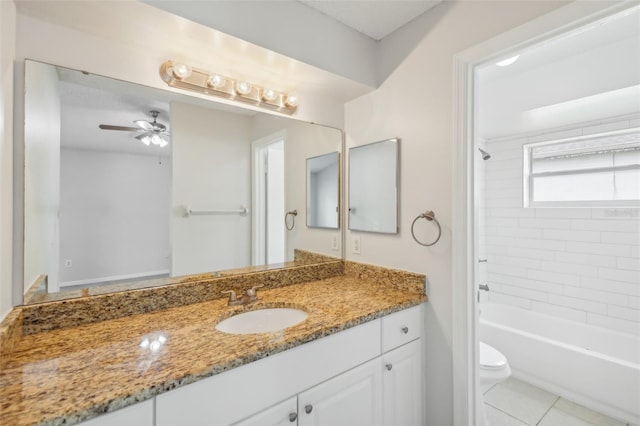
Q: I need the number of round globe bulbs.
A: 5